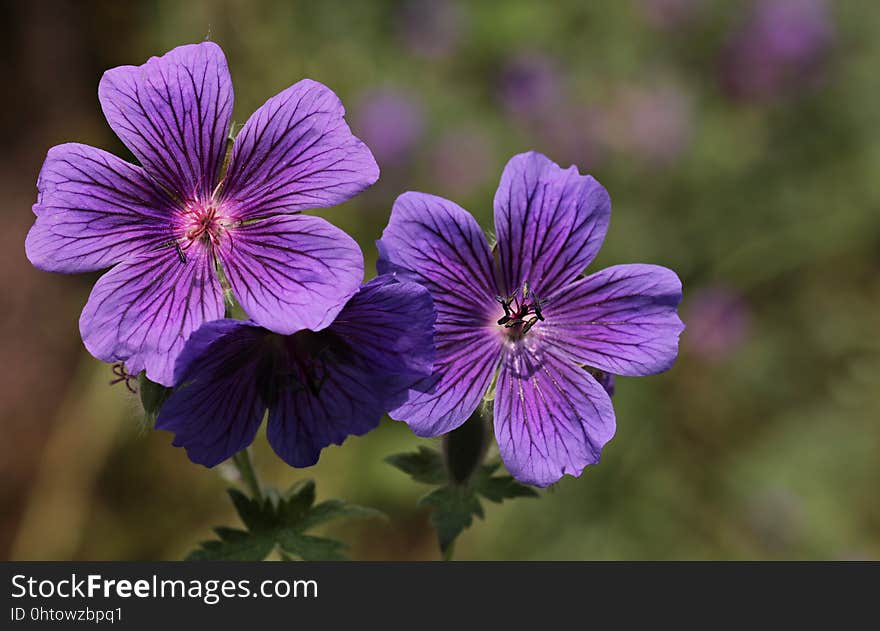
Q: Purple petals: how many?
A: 14